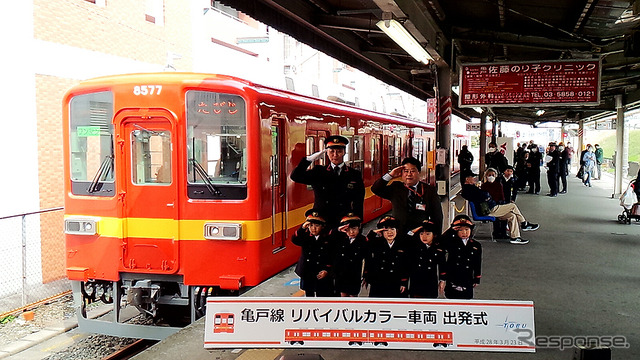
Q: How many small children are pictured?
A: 5